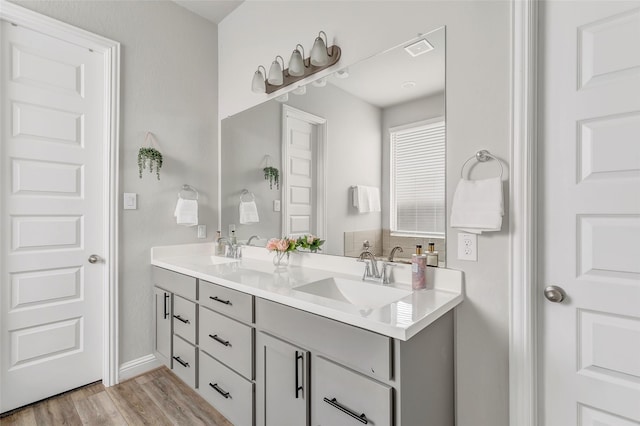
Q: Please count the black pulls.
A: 8